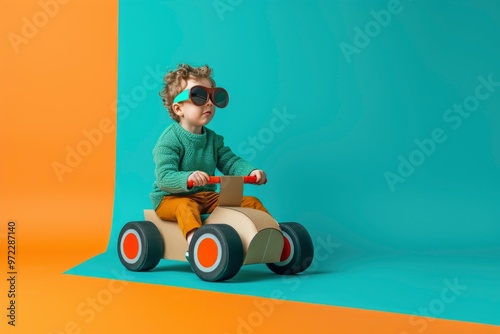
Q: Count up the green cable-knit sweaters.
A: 1